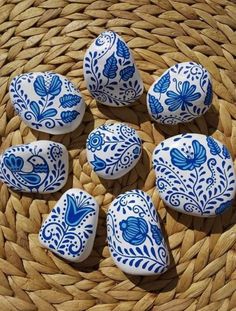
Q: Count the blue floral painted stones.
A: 8